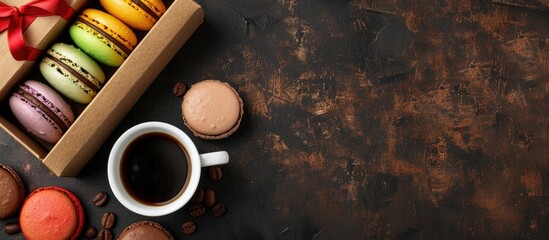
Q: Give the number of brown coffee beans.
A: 12